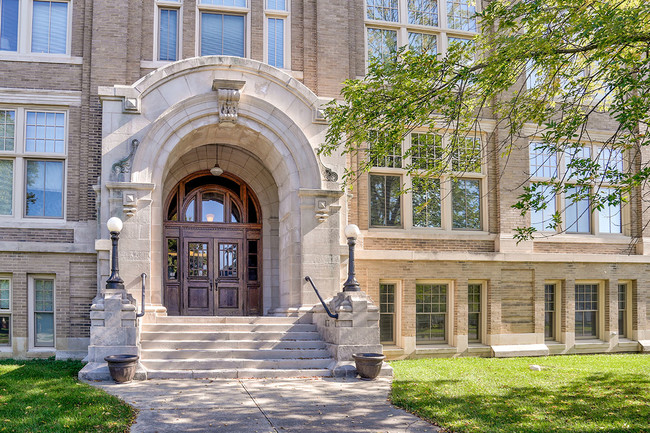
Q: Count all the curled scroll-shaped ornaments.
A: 2